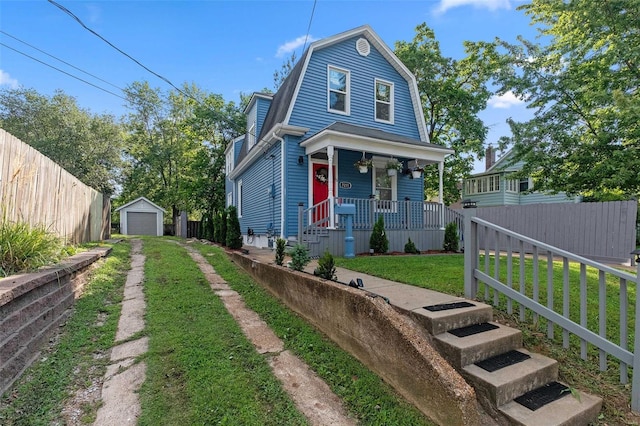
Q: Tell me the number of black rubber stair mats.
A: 4